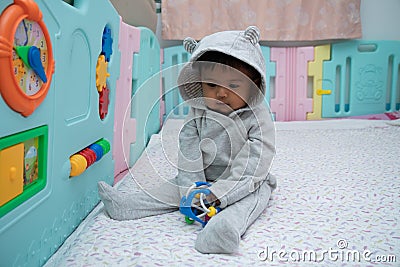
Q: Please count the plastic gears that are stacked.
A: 3